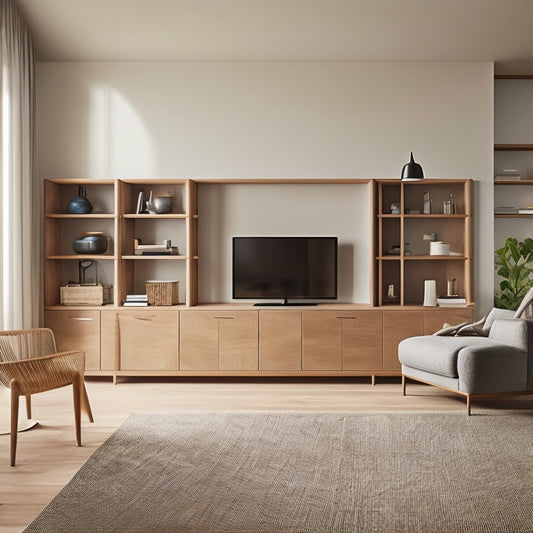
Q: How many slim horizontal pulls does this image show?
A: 4